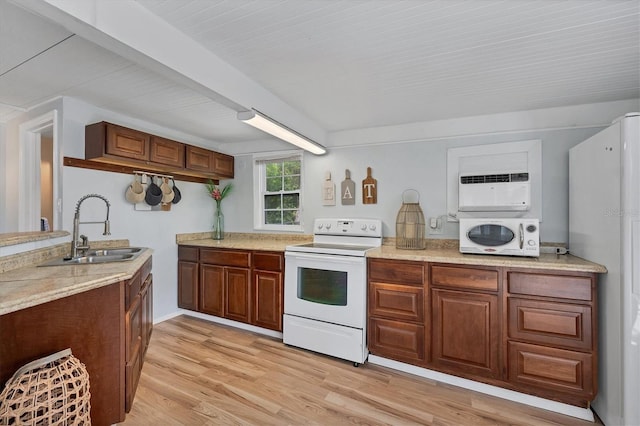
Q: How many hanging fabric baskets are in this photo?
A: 4